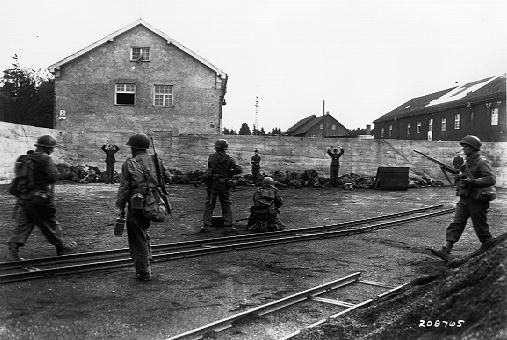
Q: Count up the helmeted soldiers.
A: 5